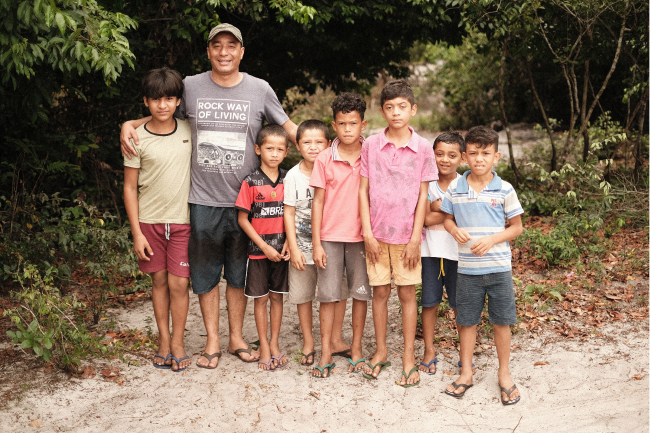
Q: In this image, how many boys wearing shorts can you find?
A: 7